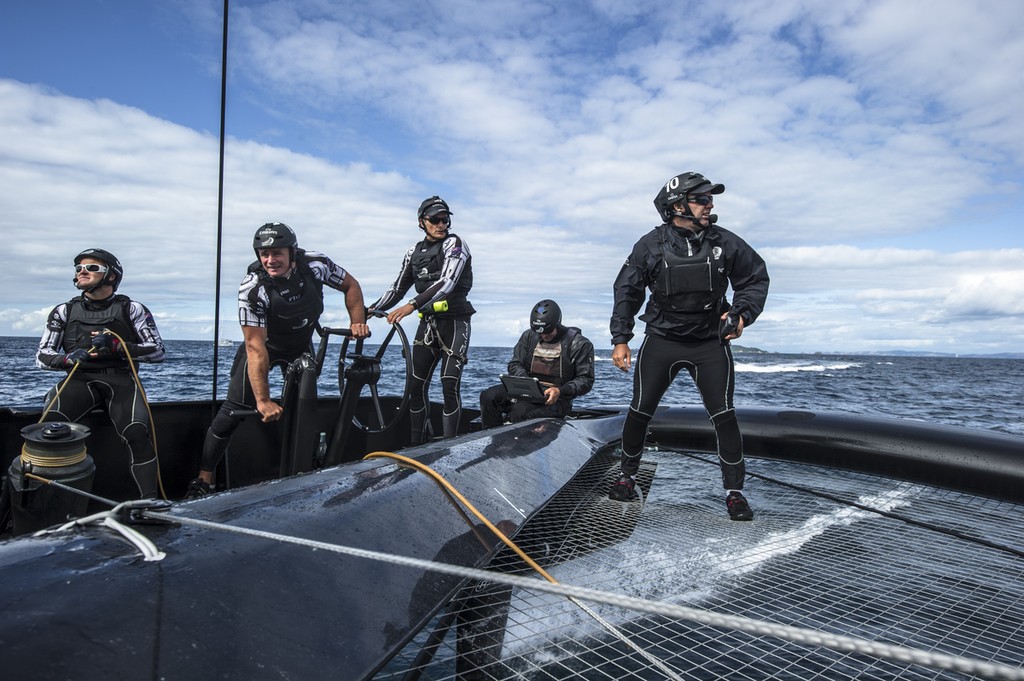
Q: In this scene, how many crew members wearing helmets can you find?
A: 5